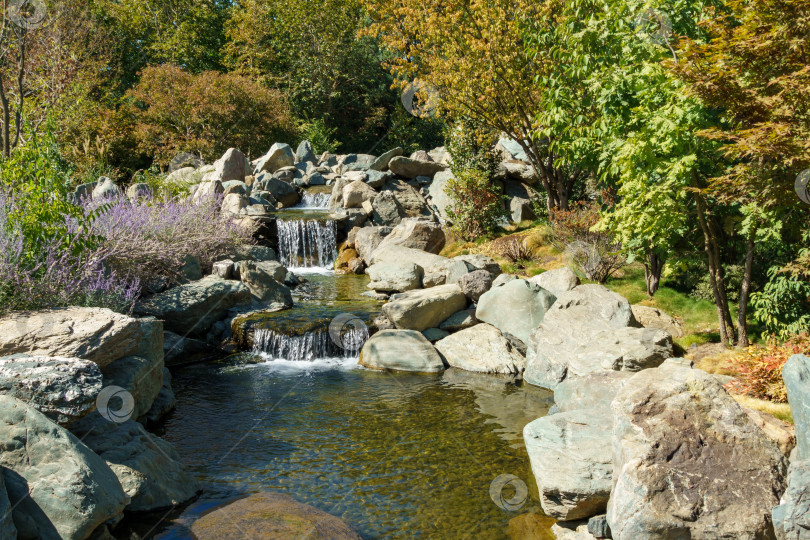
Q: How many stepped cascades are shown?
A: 3